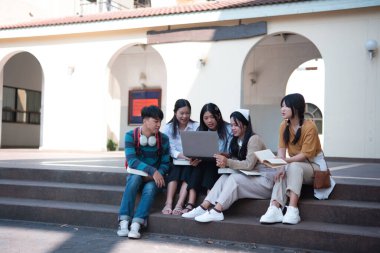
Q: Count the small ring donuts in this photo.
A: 0